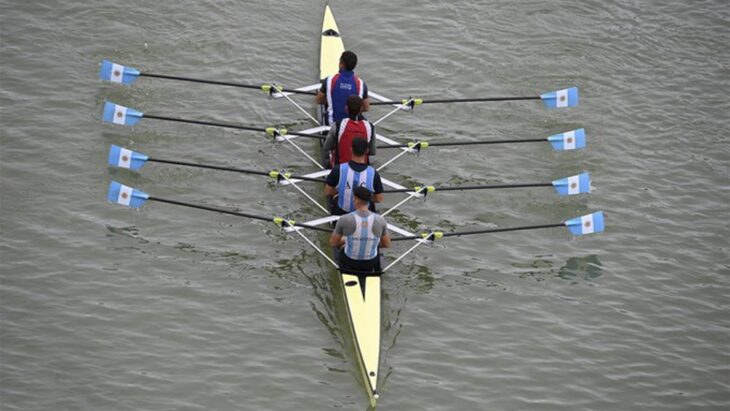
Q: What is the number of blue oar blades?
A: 8